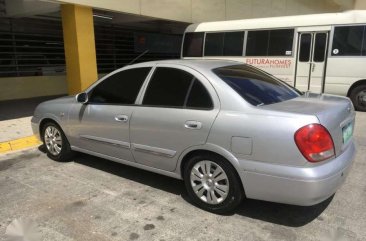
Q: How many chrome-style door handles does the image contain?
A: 2